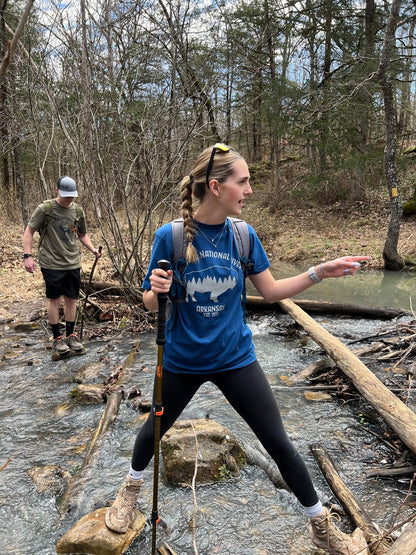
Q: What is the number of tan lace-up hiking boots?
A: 2